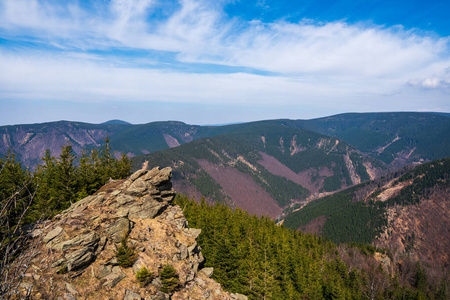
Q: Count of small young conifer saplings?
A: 3